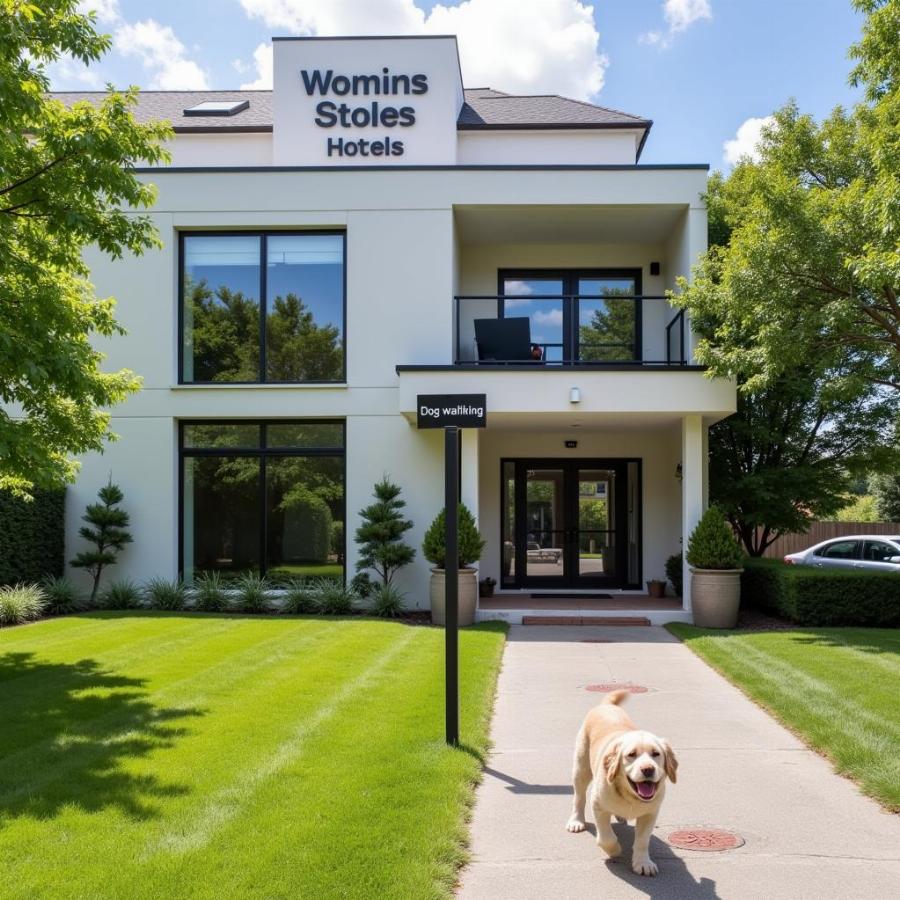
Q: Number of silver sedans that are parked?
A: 1